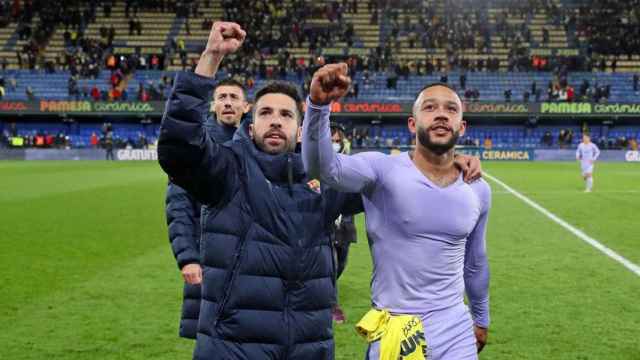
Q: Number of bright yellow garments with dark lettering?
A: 1